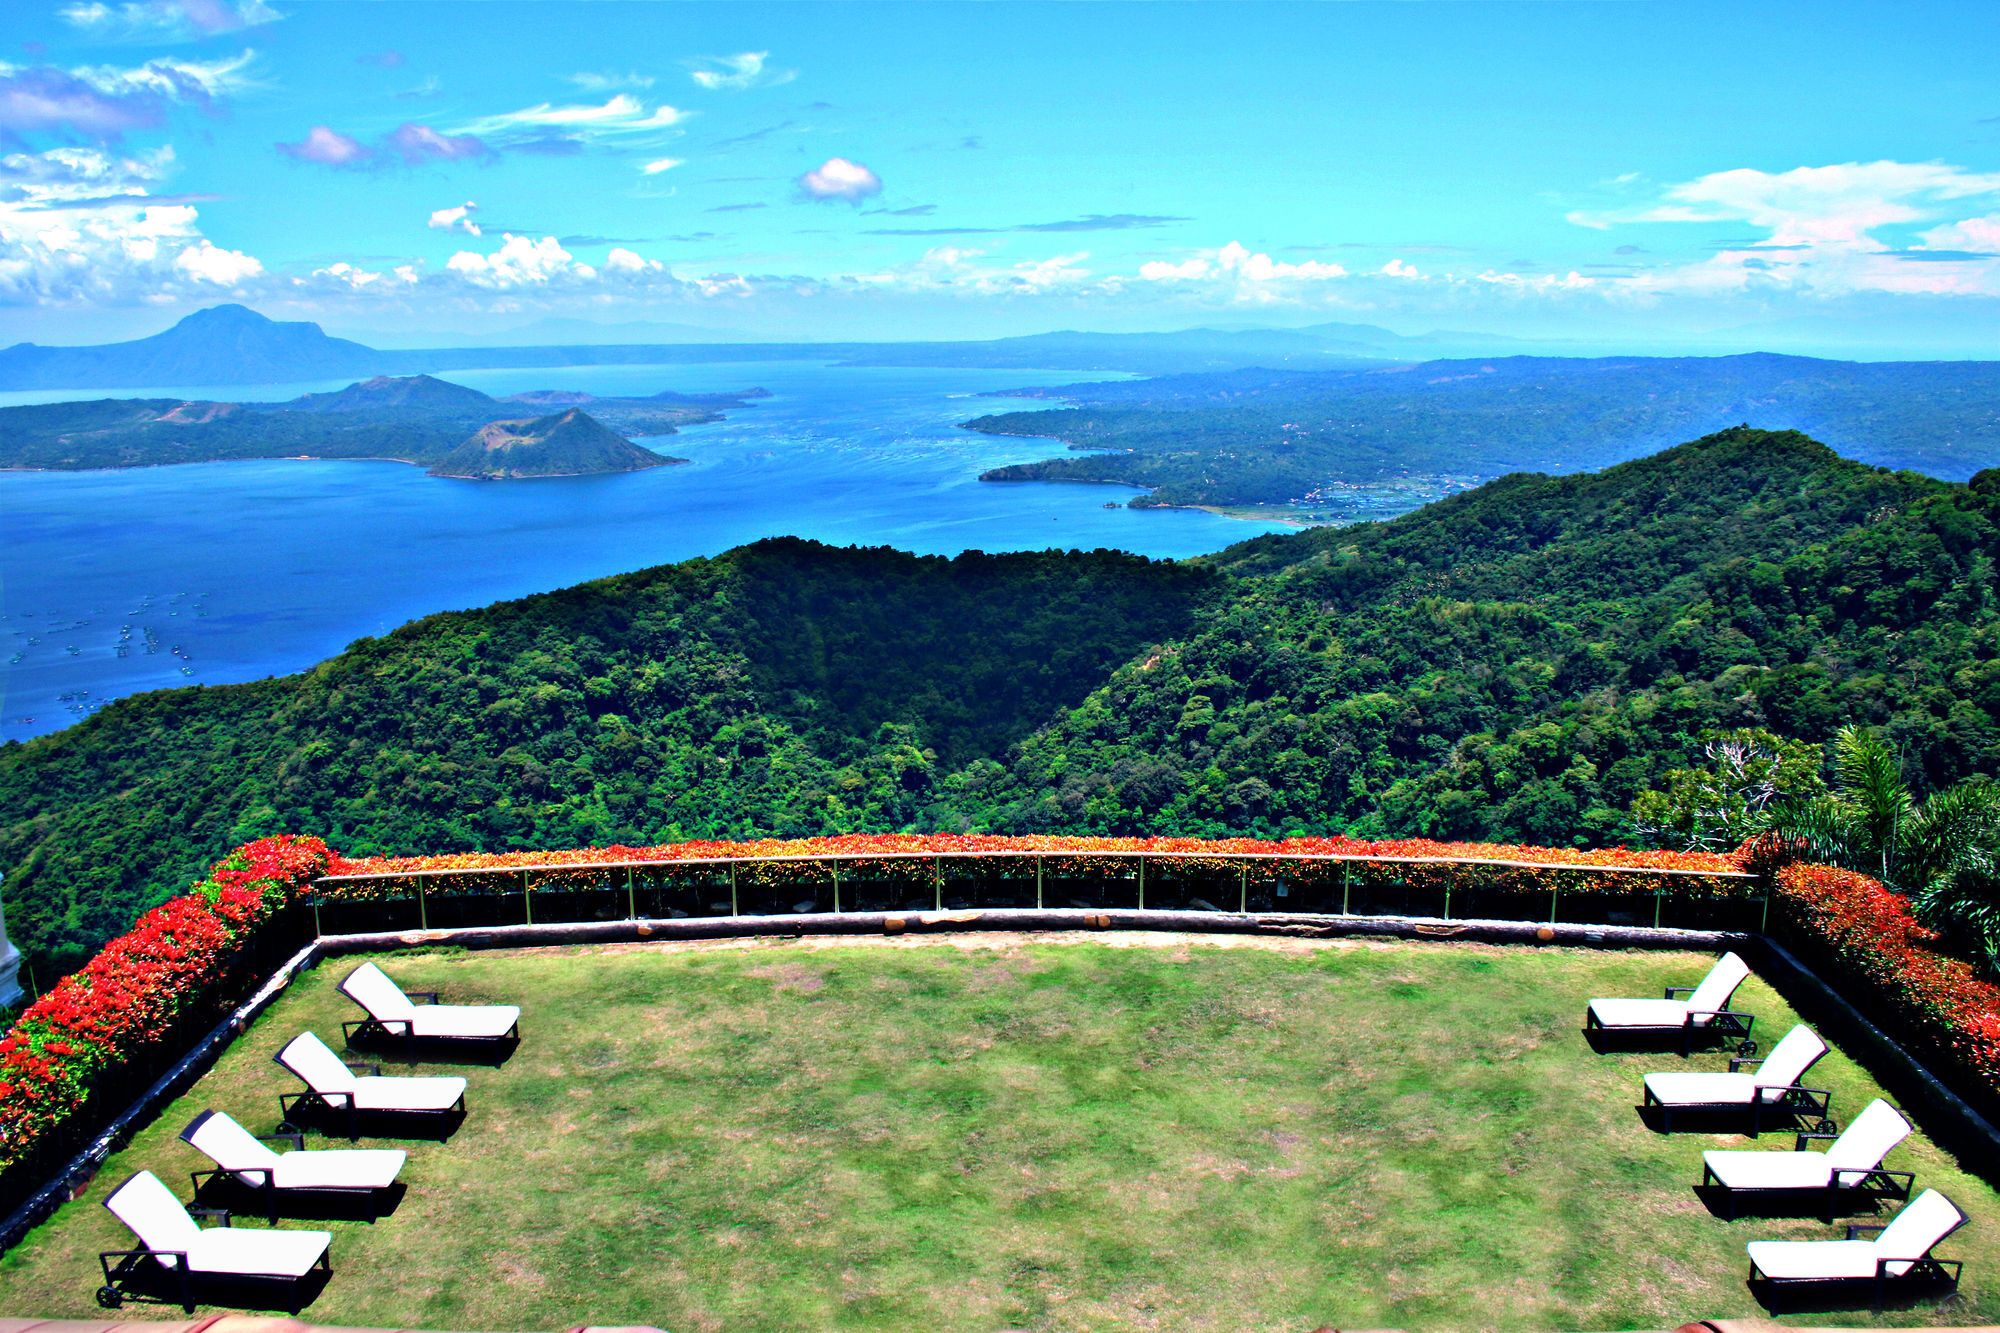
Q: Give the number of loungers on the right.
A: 4